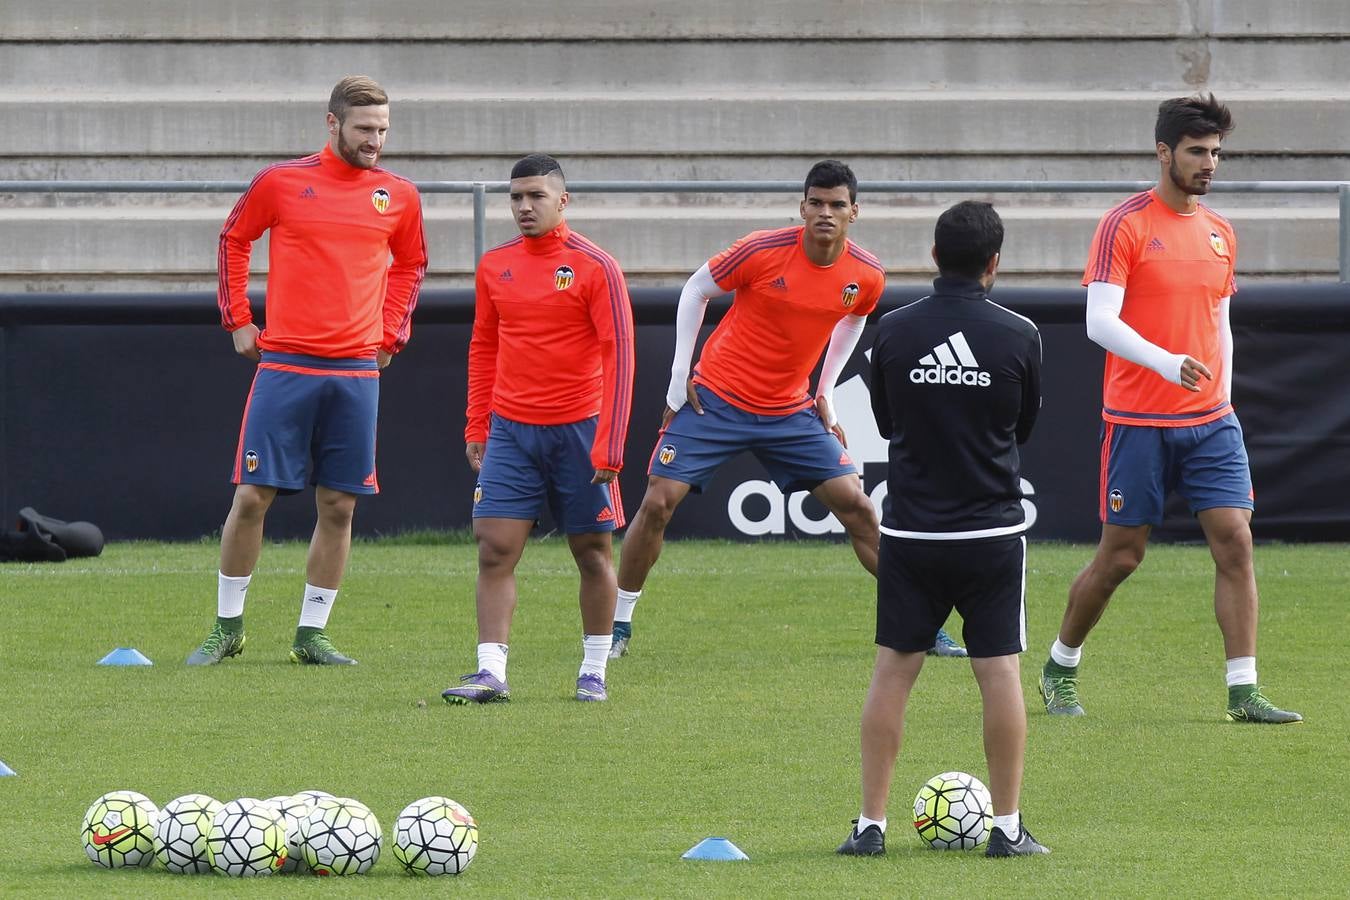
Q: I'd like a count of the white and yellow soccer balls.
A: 8